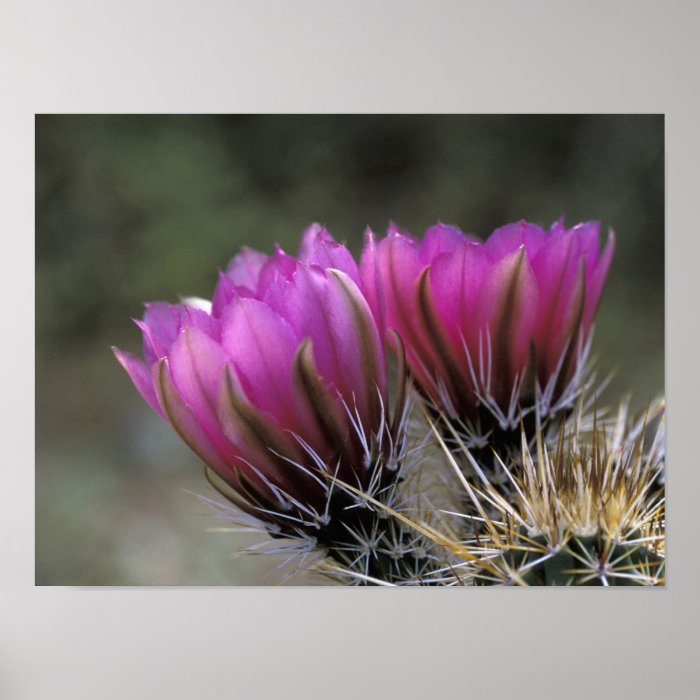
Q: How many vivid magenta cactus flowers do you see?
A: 2